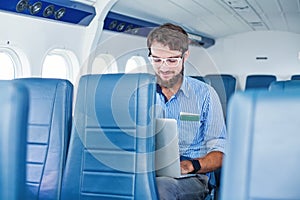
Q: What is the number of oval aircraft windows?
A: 4